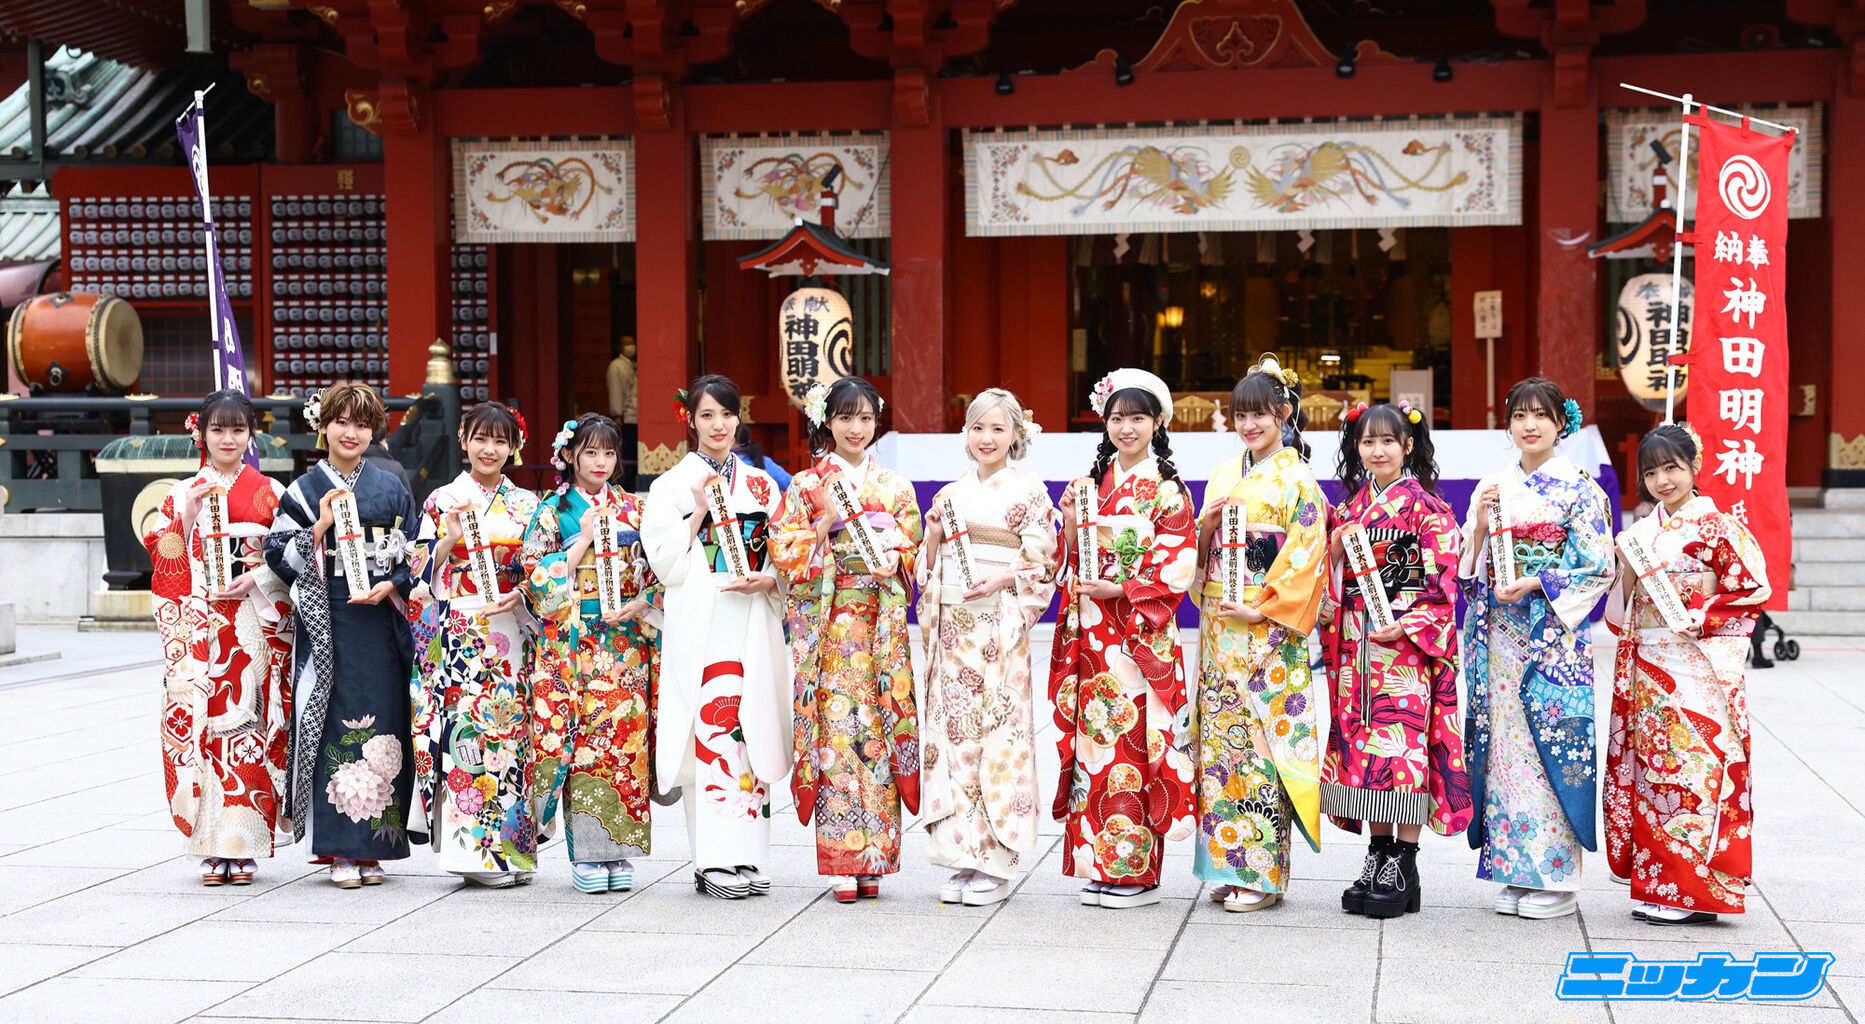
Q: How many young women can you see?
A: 12